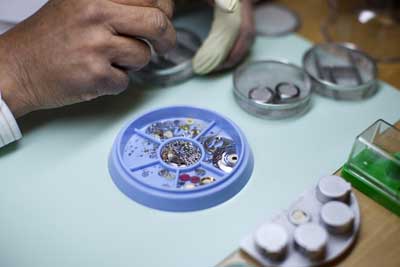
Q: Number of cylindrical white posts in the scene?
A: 4